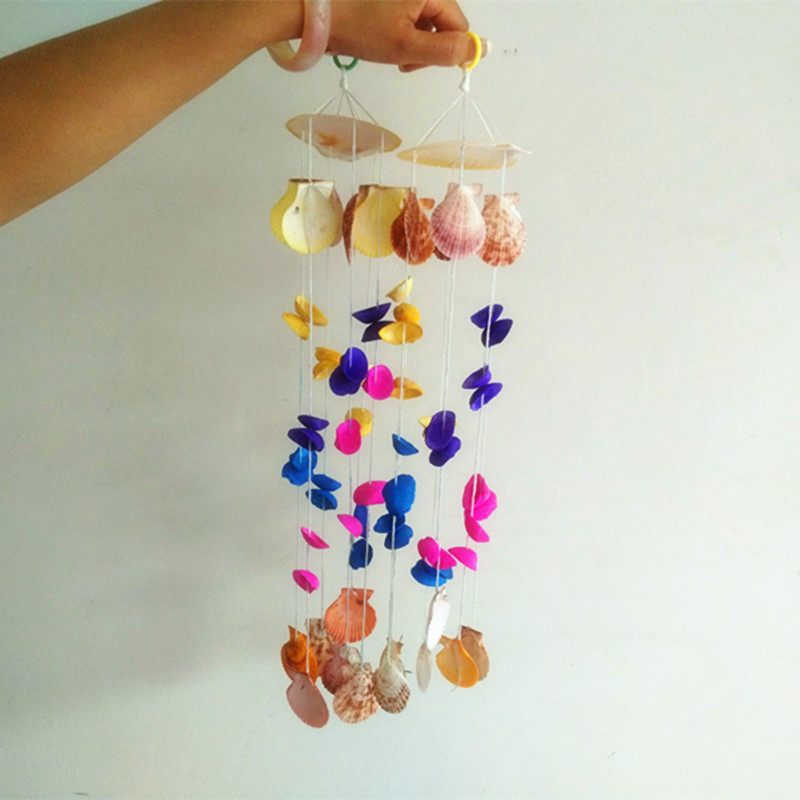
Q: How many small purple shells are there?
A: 12